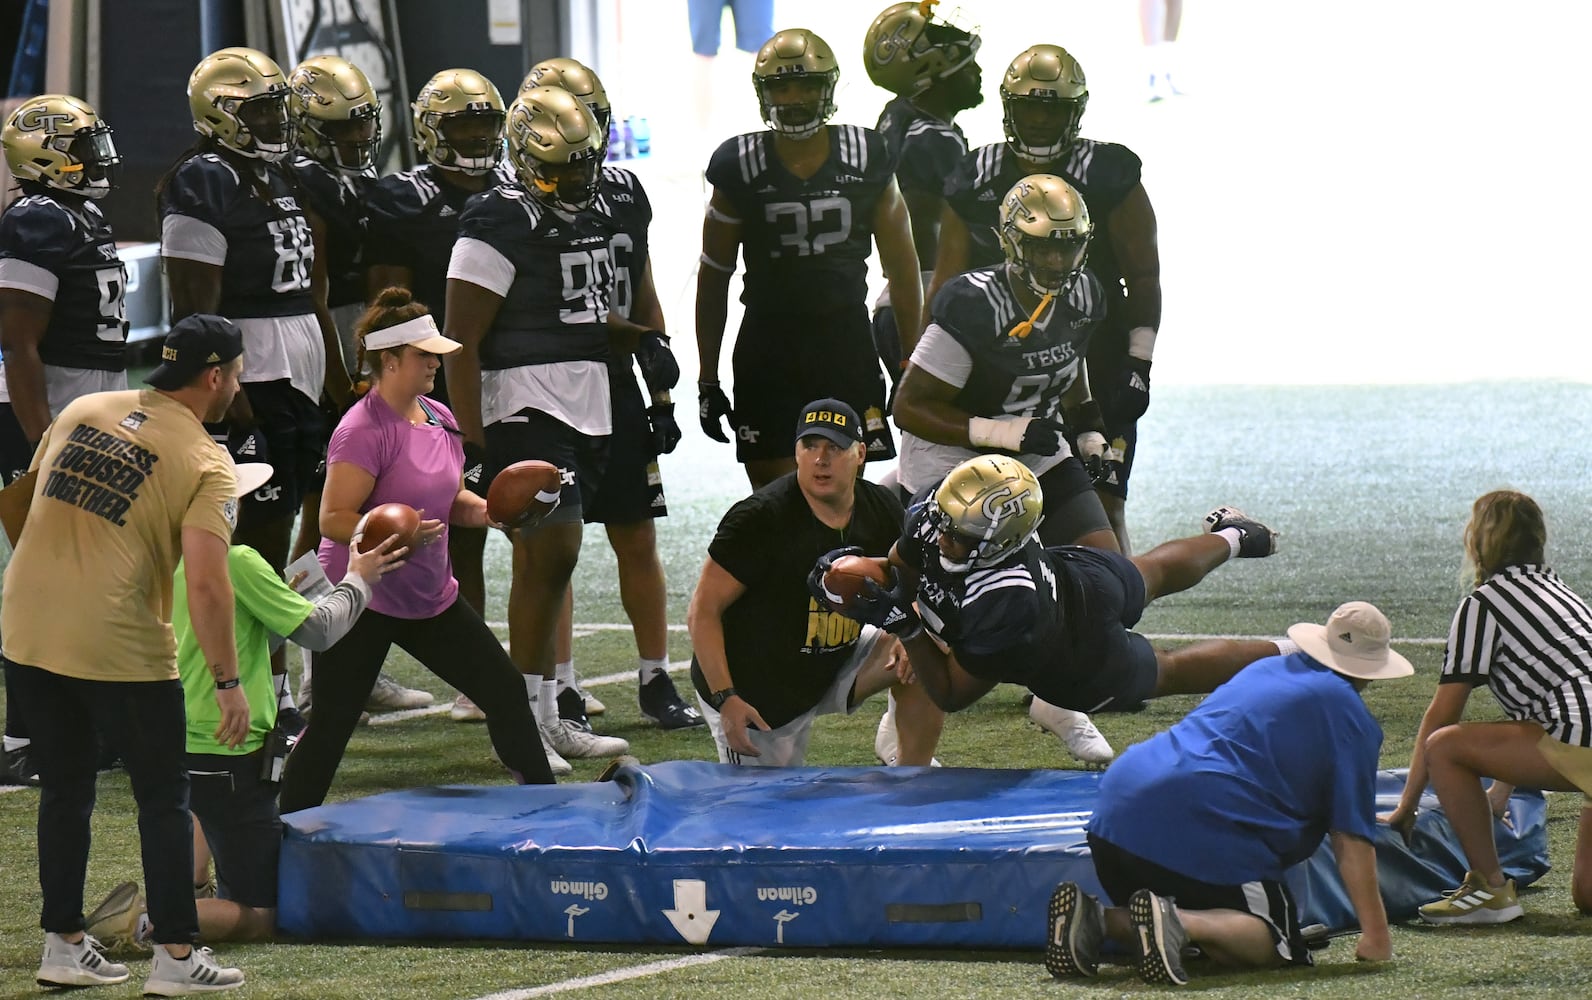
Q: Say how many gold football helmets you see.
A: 11